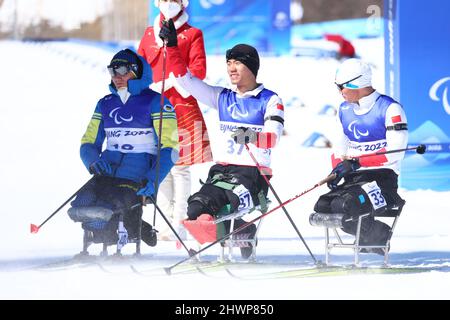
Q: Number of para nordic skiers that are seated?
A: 3